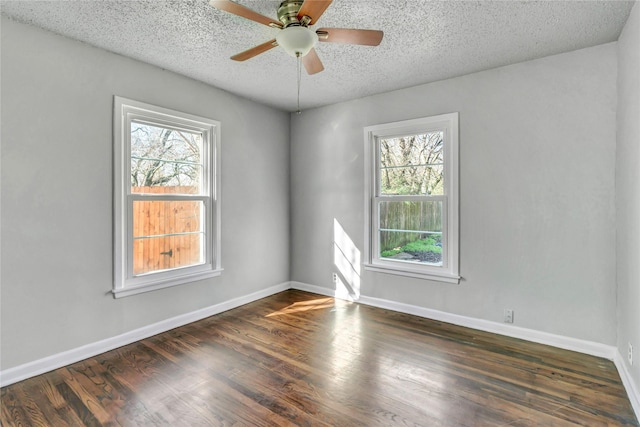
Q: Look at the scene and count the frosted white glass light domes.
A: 1